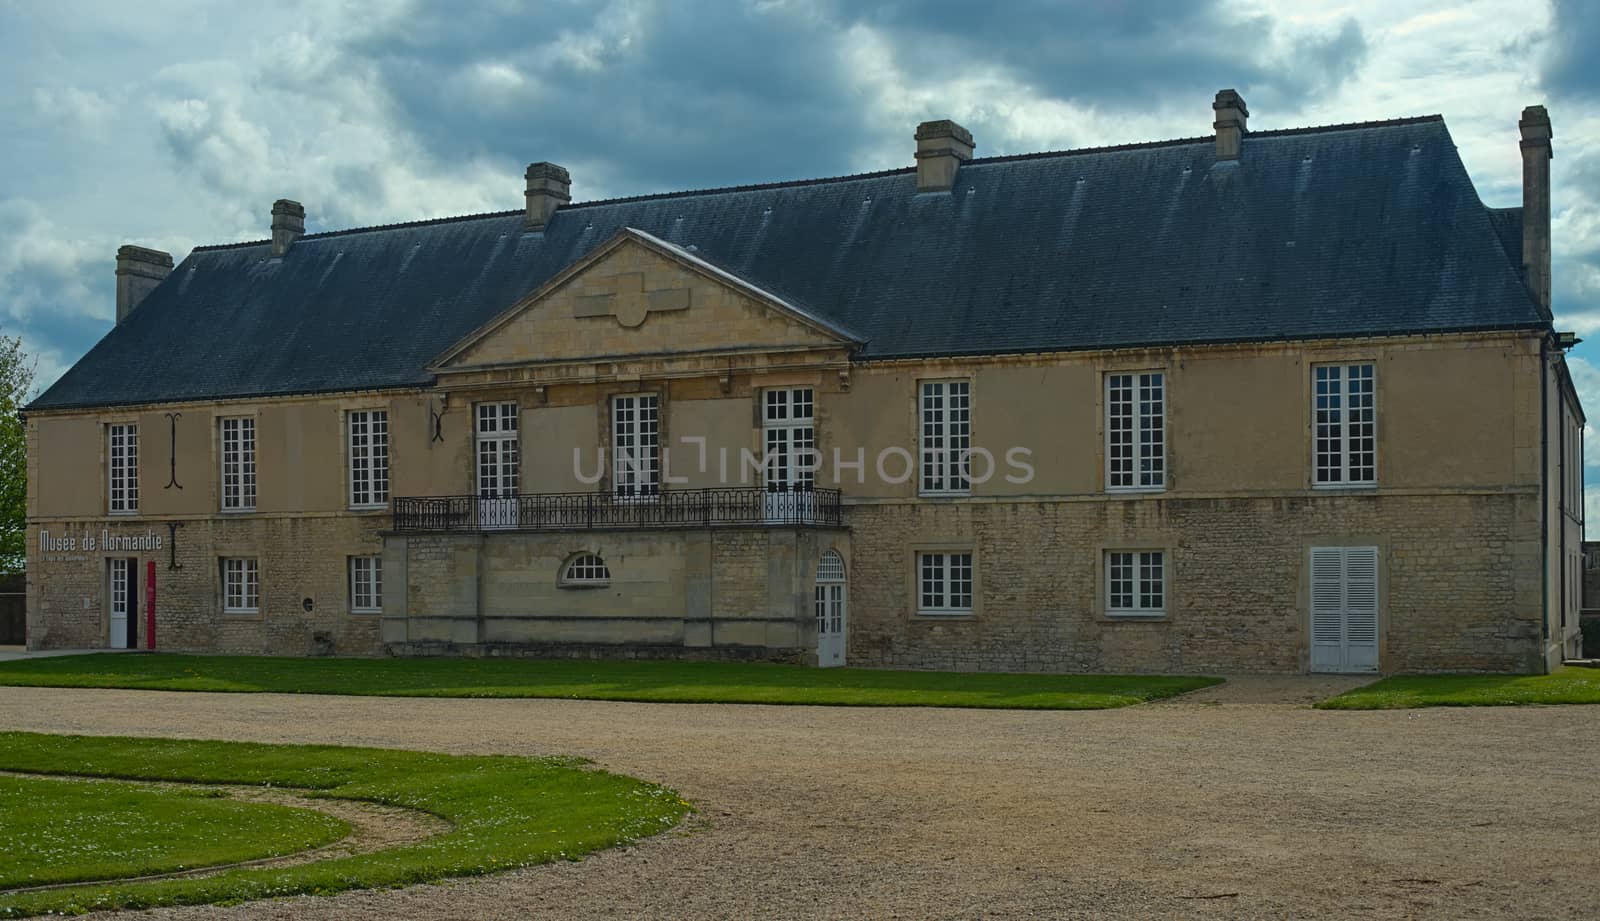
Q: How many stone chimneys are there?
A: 6